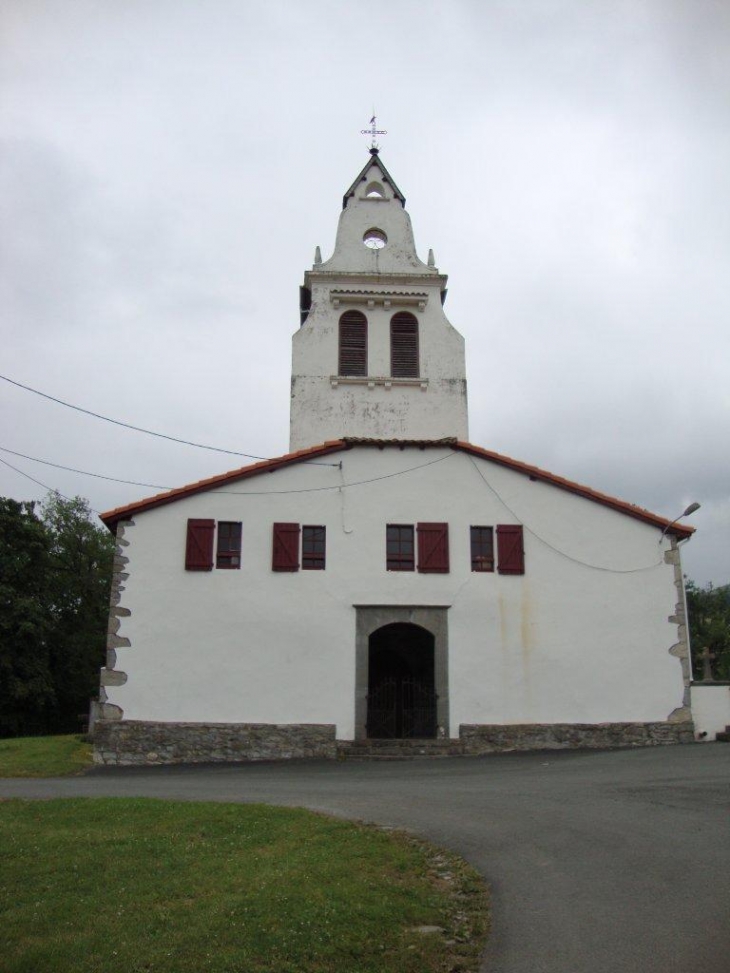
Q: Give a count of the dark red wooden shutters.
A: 4